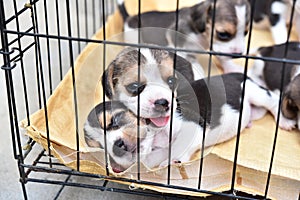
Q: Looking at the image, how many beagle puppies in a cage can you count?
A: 5